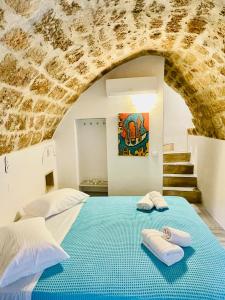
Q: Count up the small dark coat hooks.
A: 4